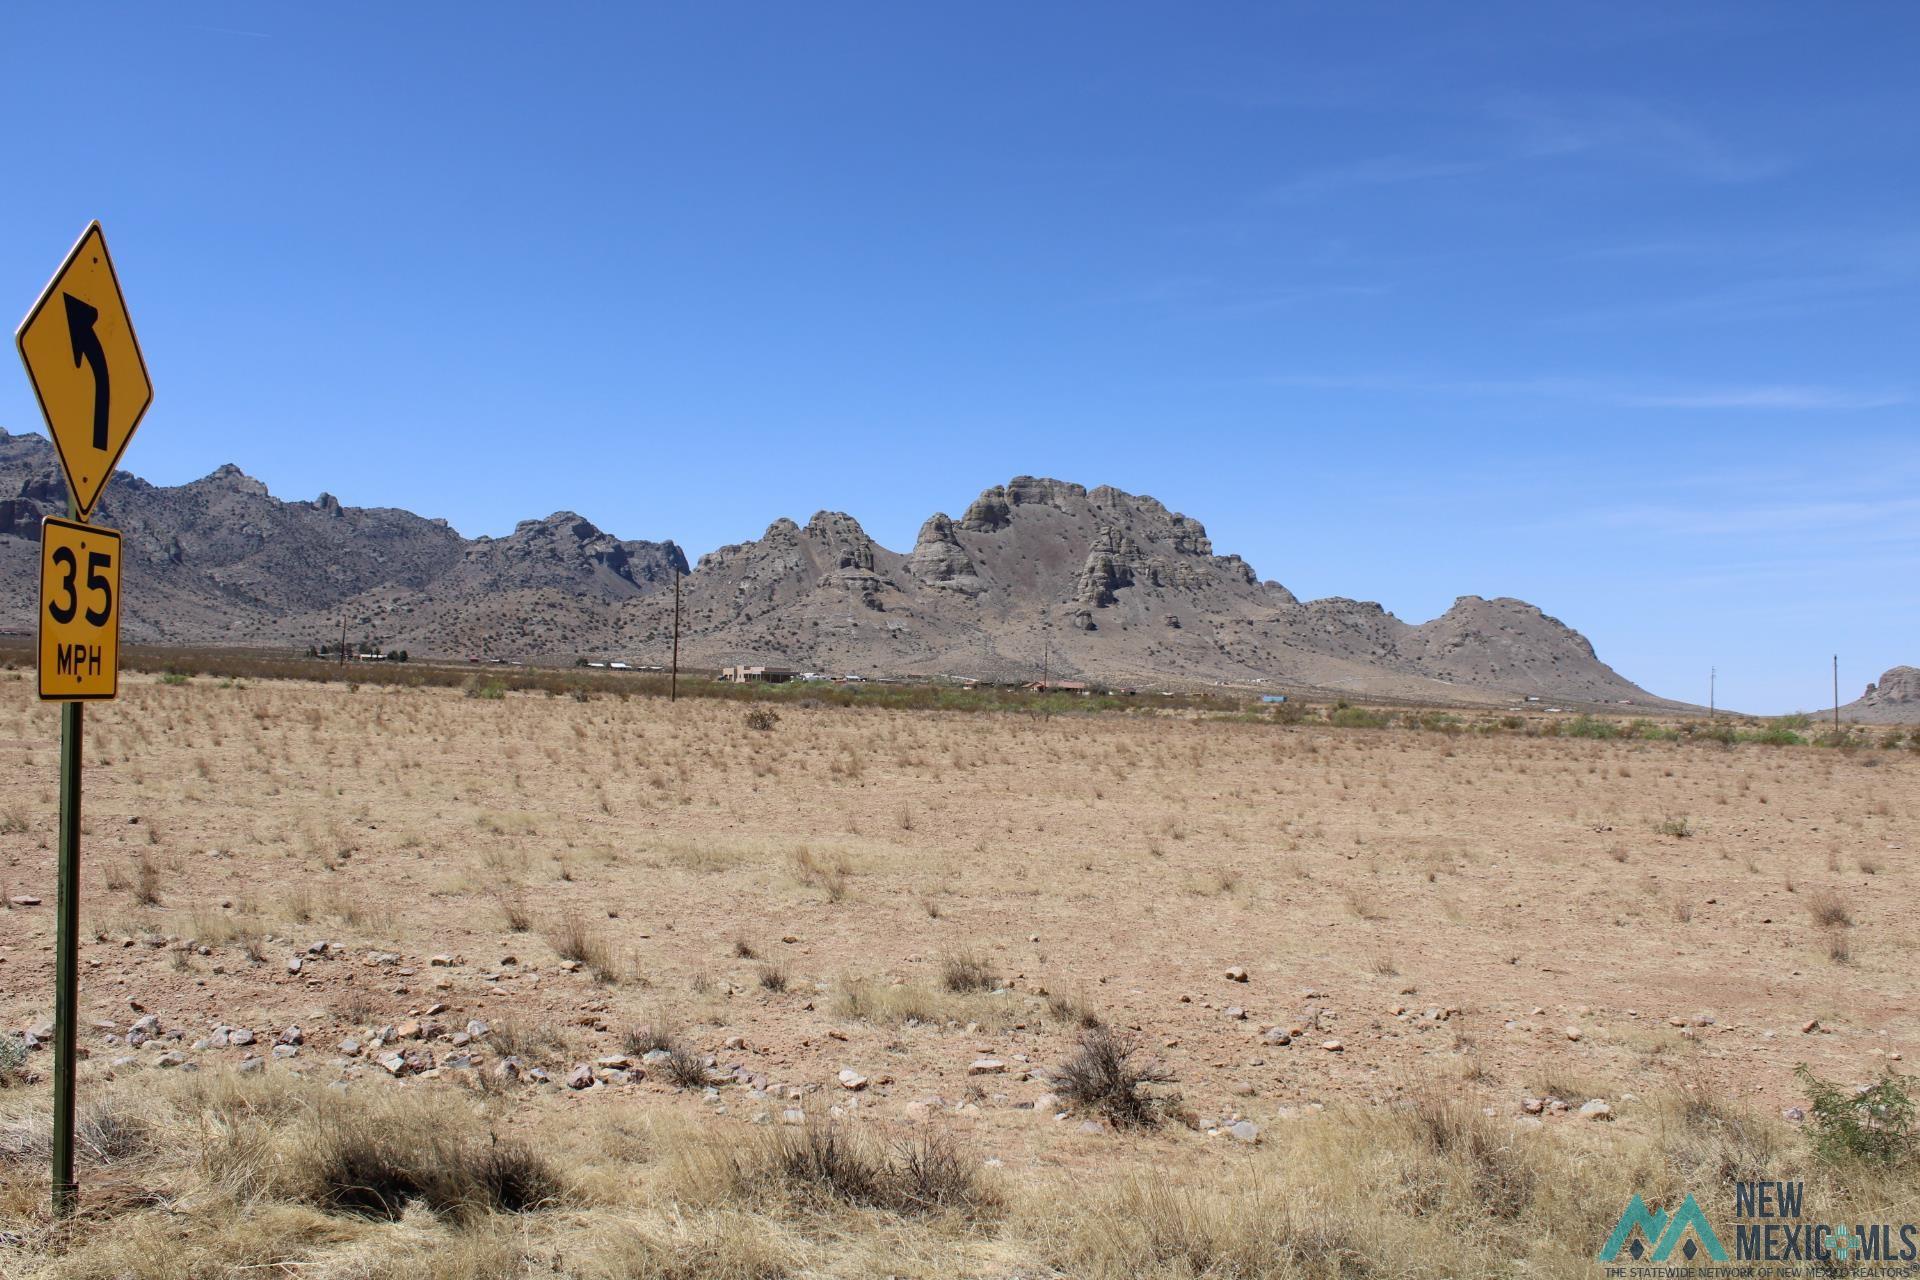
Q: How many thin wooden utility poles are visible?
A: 5